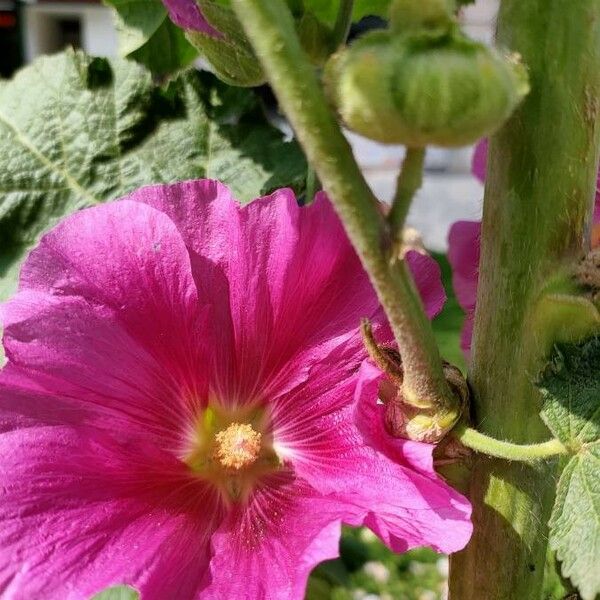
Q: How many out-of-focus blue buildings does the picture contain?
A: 0